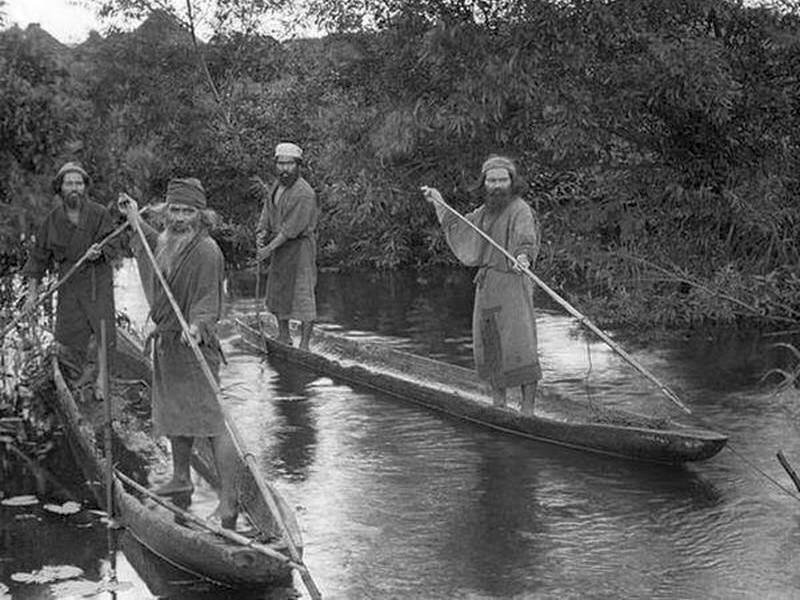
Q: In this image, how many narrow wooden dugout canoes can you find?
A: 2